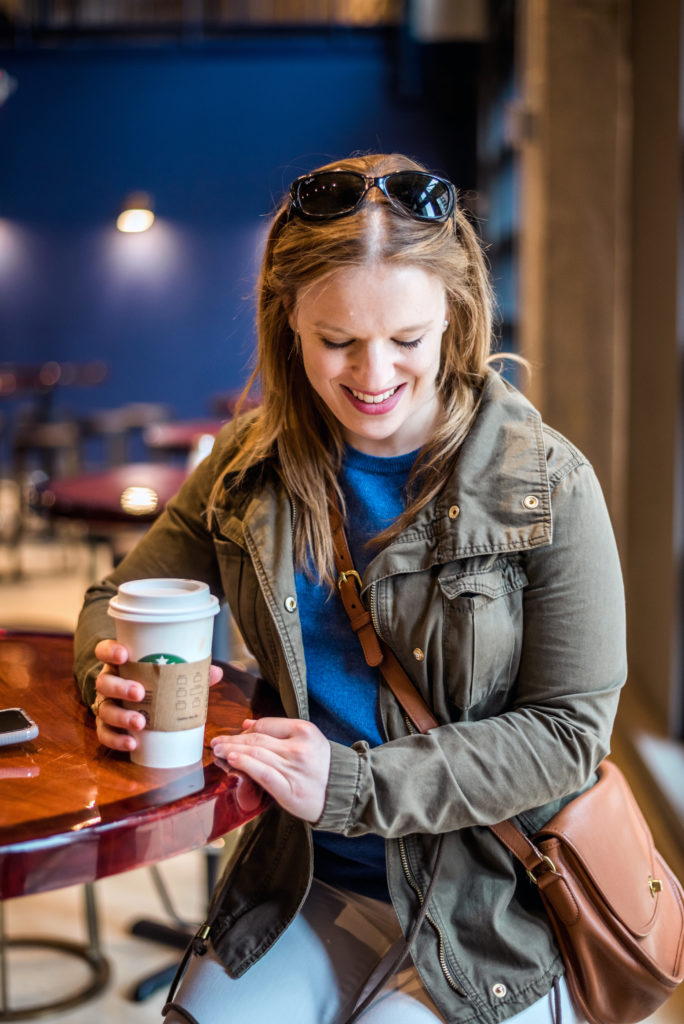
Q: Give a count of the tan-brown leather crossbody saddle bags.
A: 1